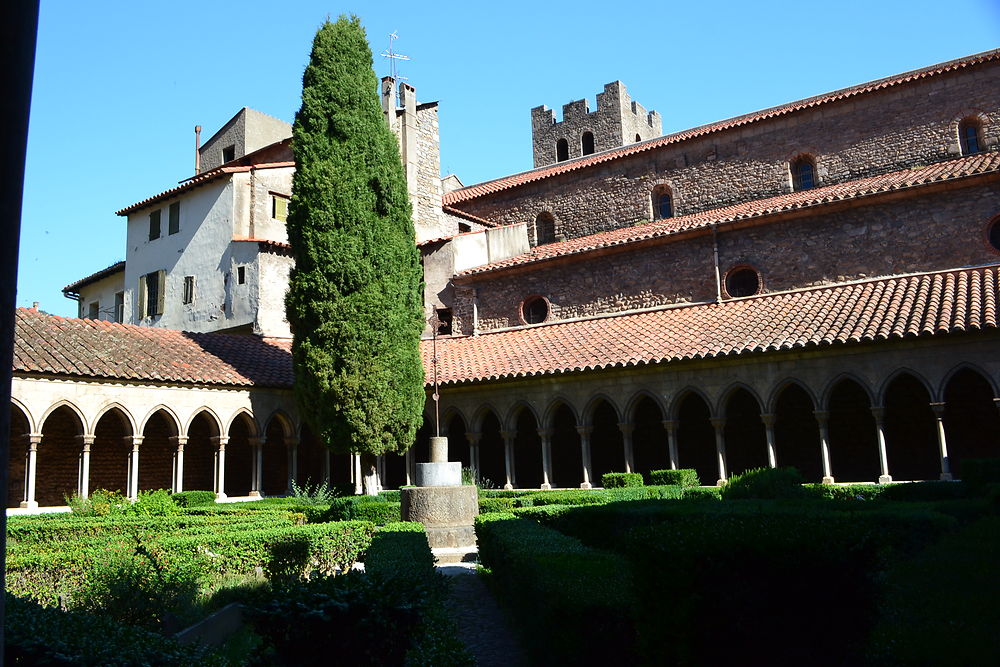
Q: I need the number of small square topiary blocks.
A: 2